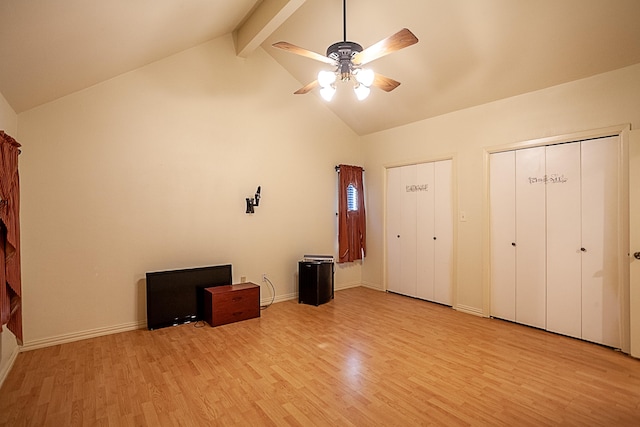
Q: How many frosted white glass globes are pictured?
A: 4